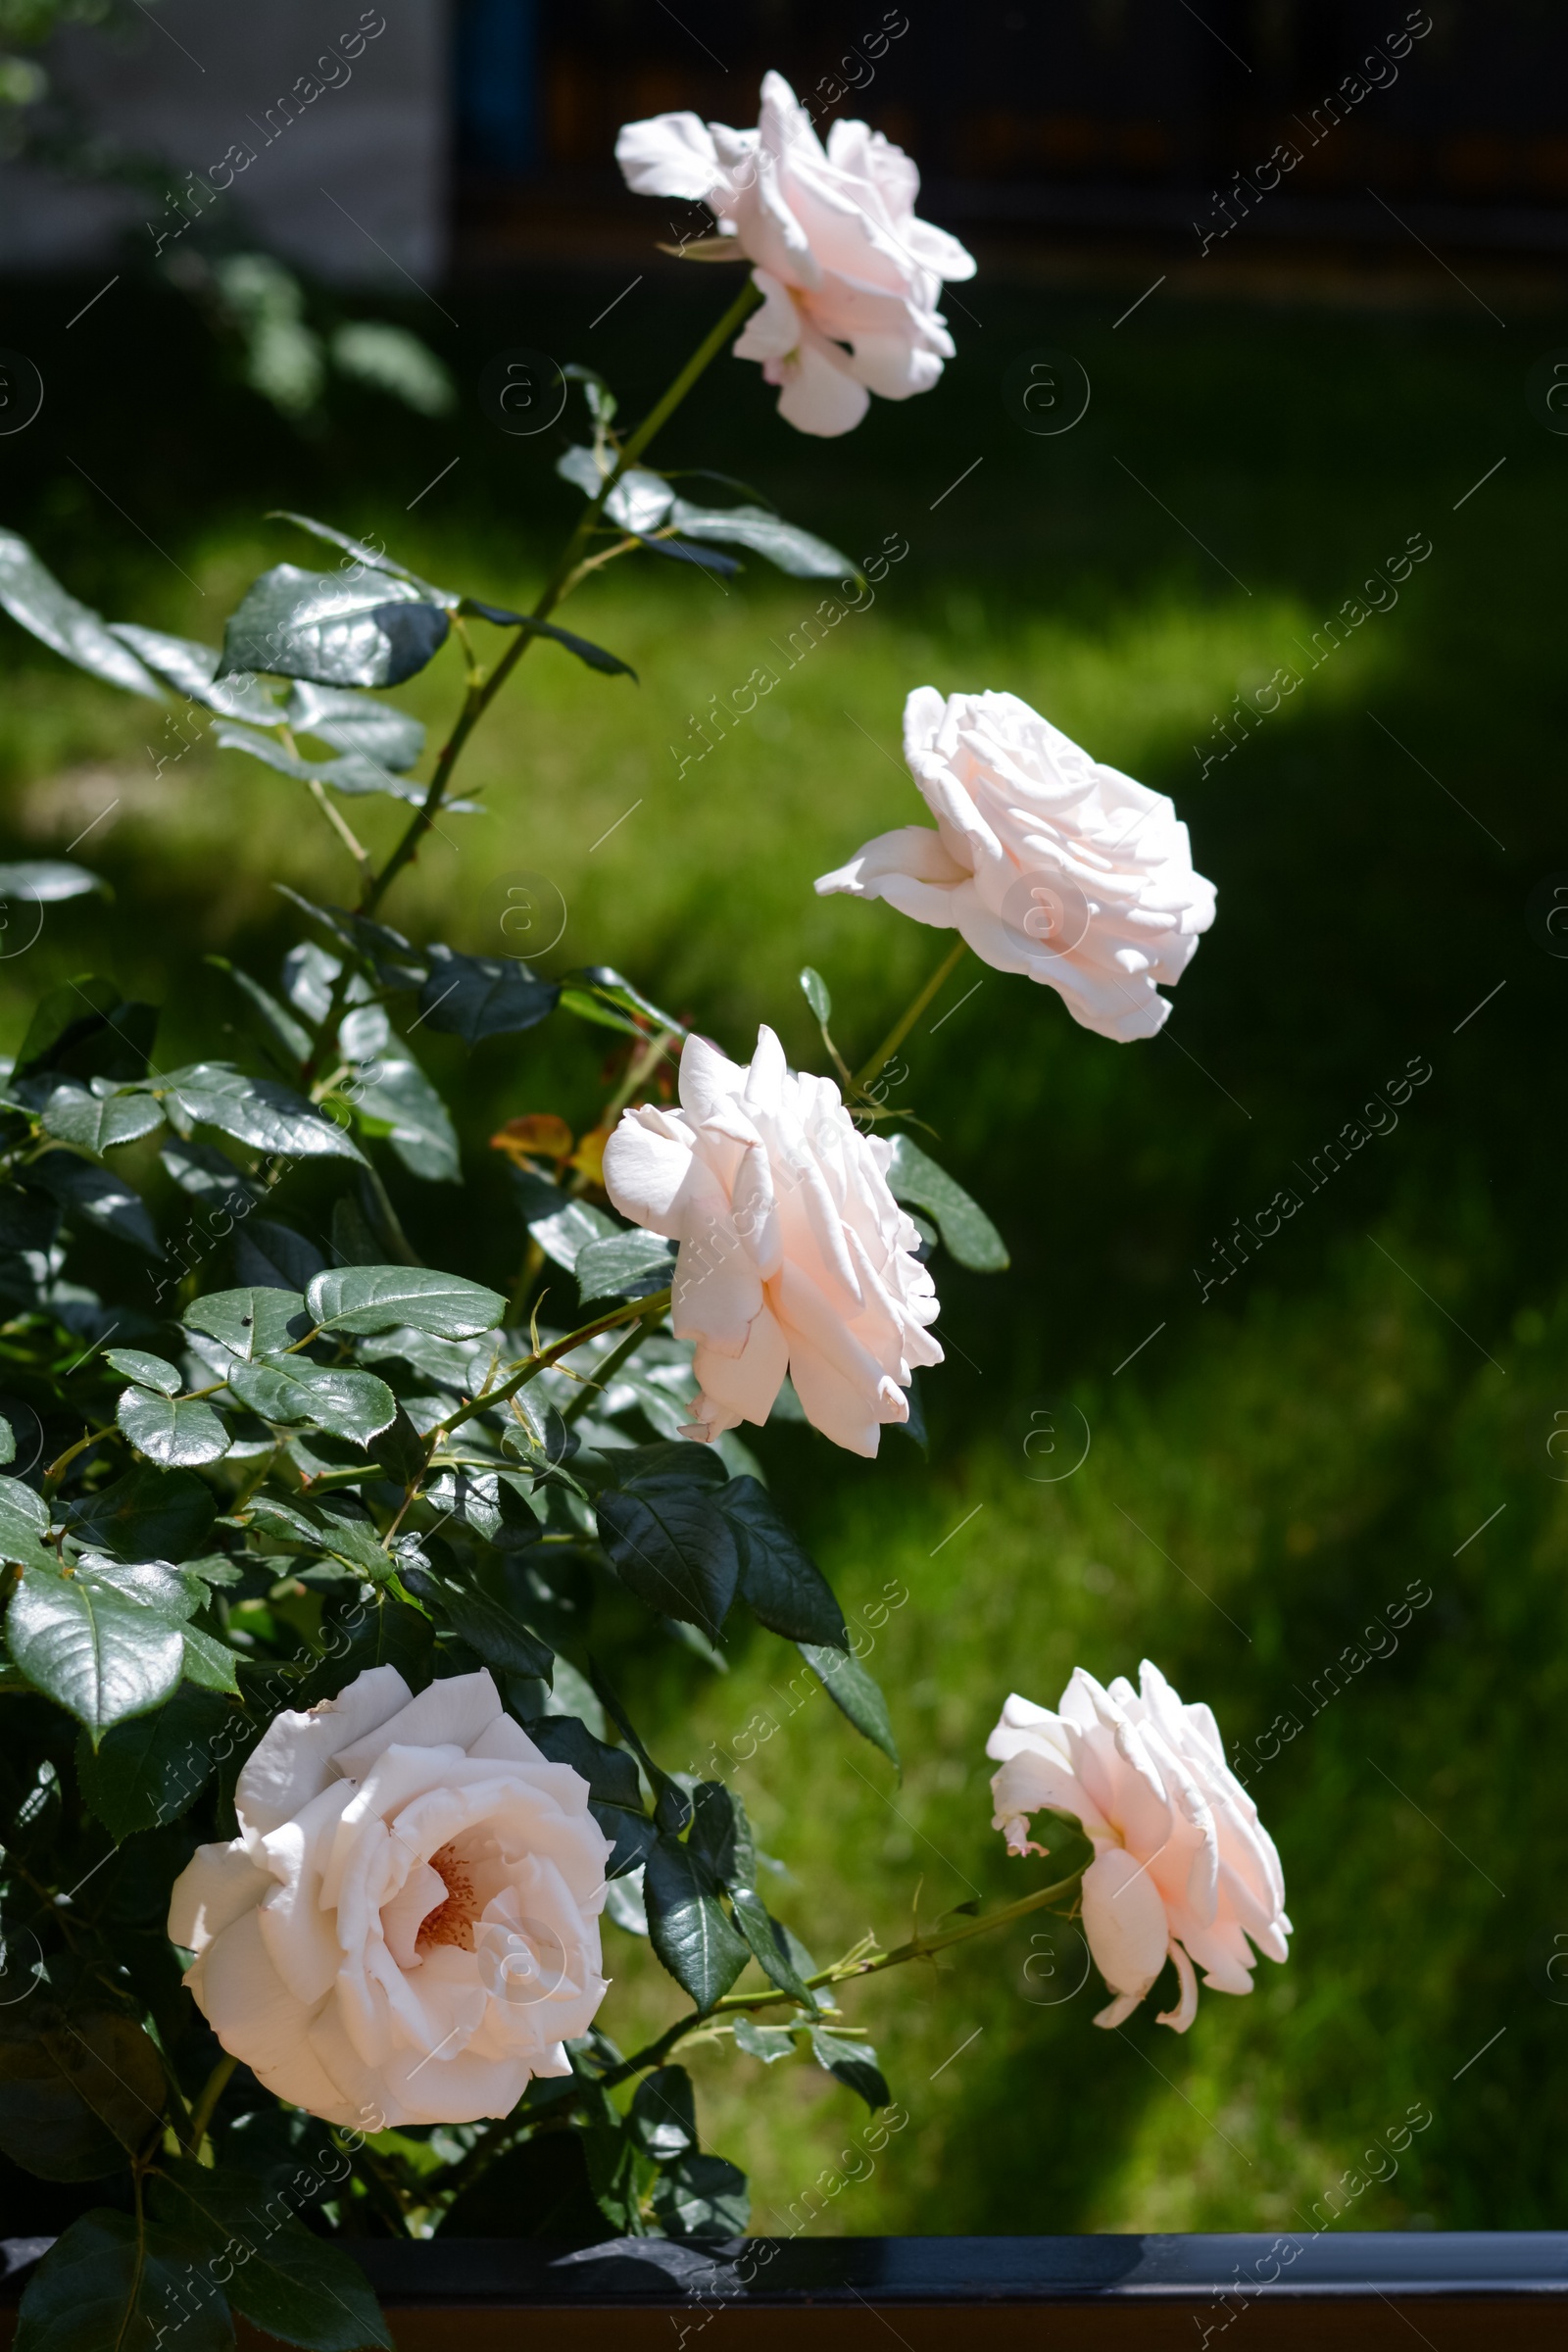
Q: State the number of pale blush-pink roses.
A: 5